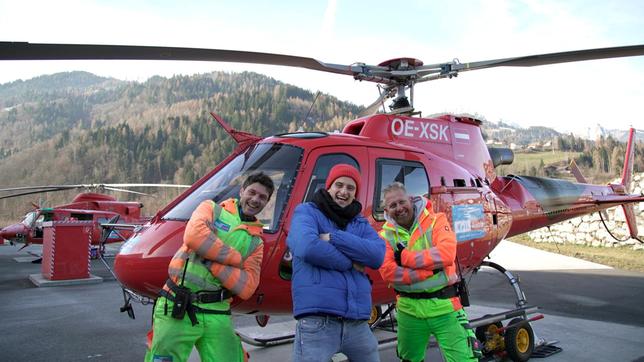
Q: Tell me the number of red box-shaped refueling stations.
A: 1